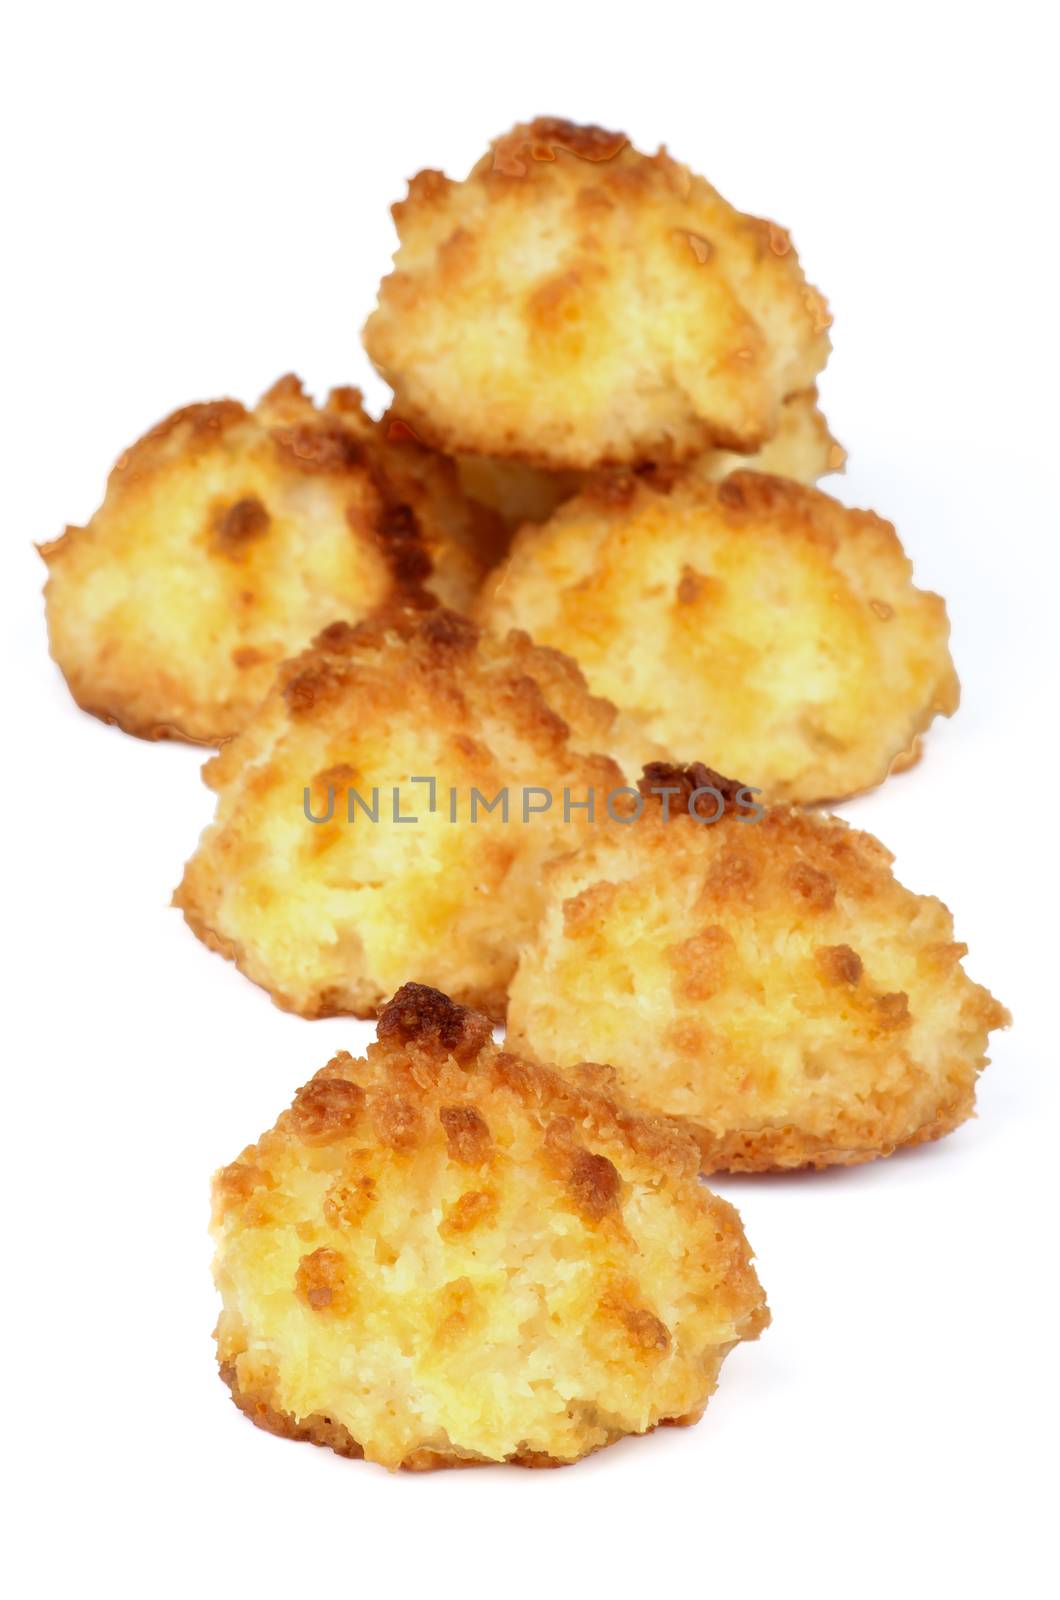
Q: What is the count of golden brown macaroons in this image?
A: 7